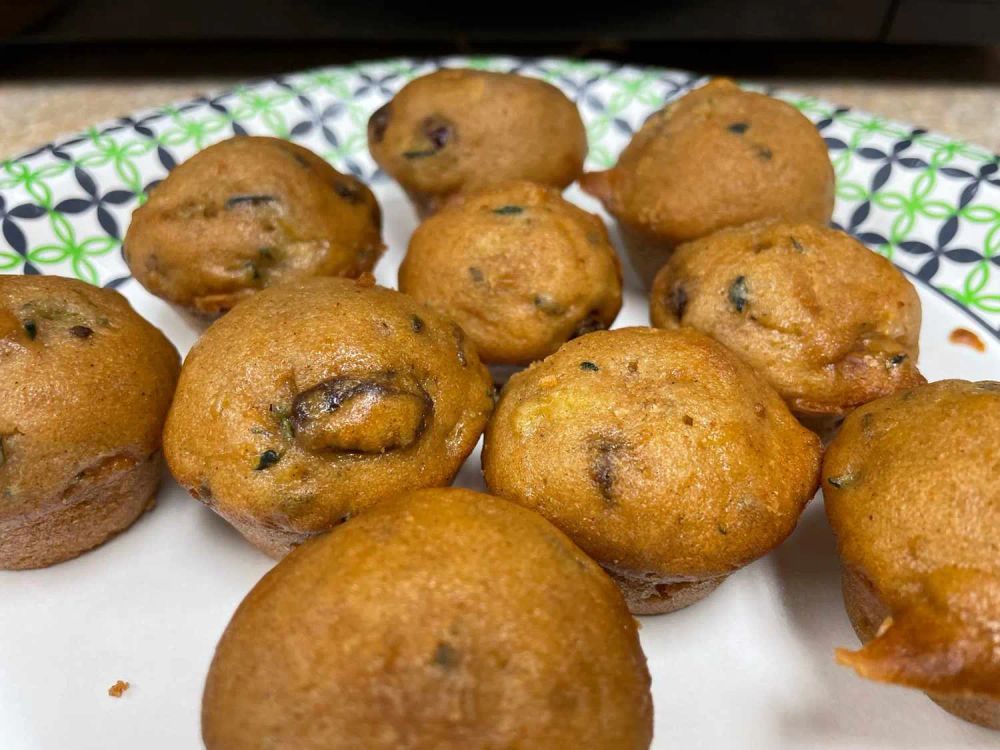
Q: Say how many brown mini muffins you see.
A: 10